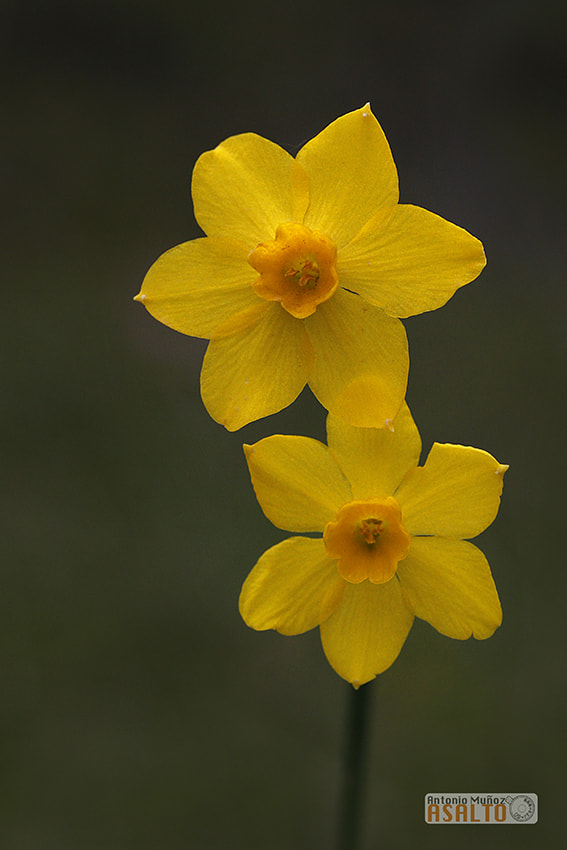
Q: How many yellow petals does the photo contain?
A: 12